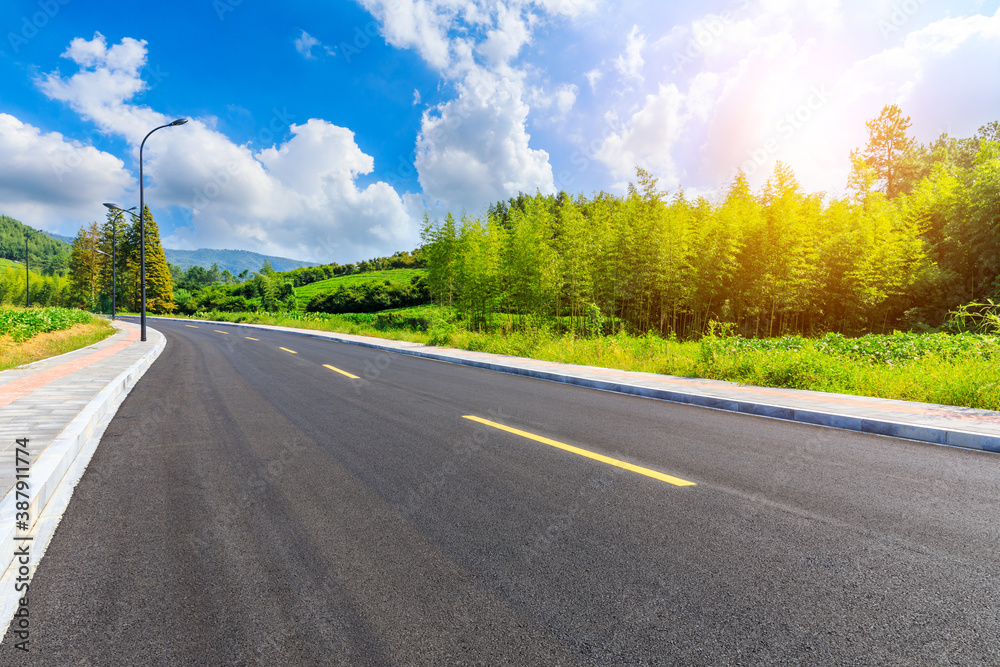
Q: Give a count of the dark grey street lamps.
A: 3